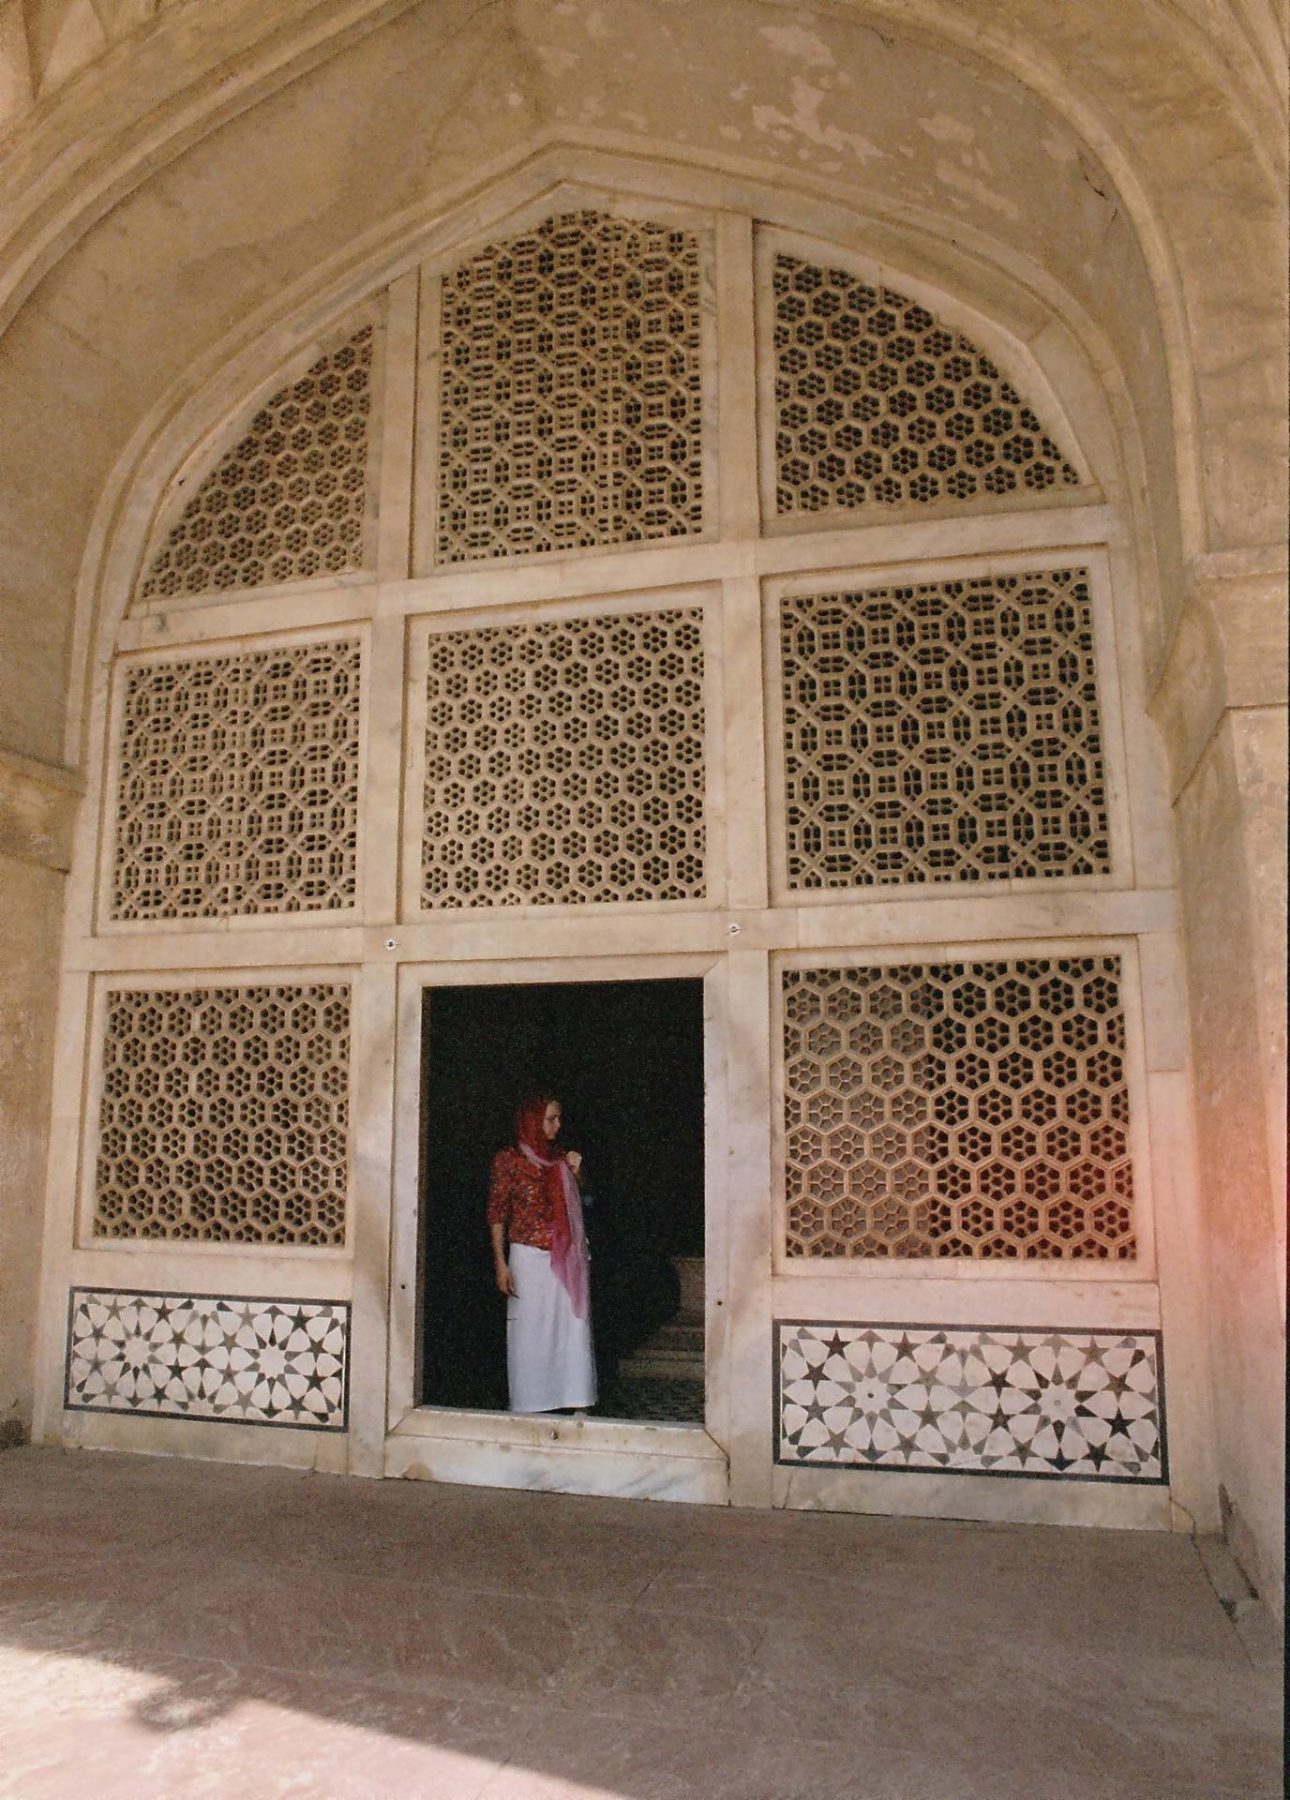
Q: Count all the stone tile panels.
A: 2